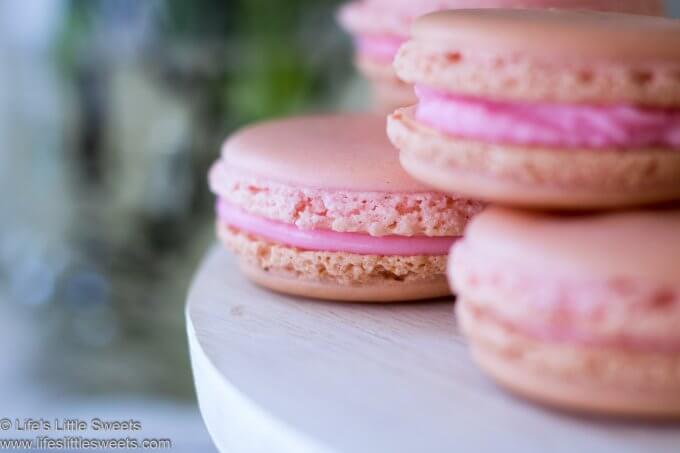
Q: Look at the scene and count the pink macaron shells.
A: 8